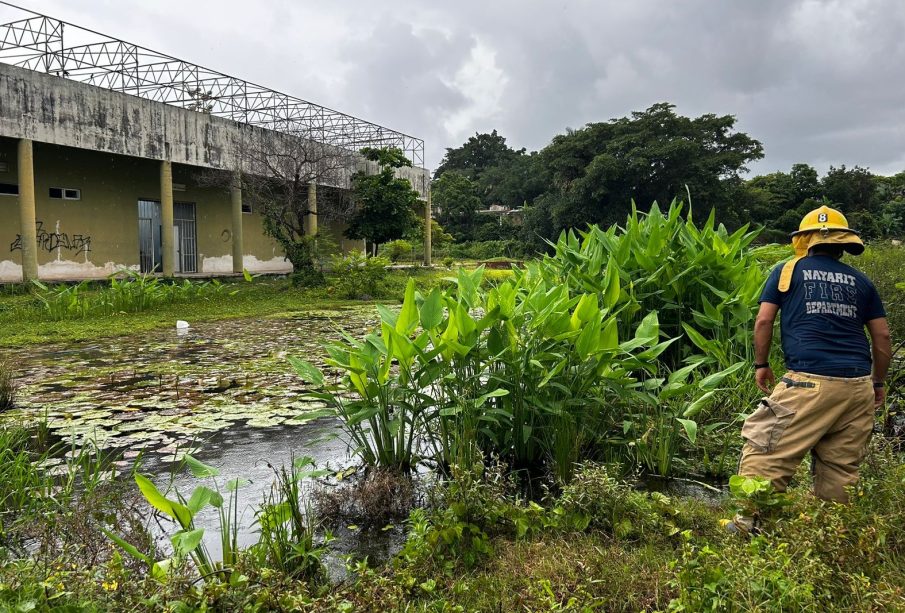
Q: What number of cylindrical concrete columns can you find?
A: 5